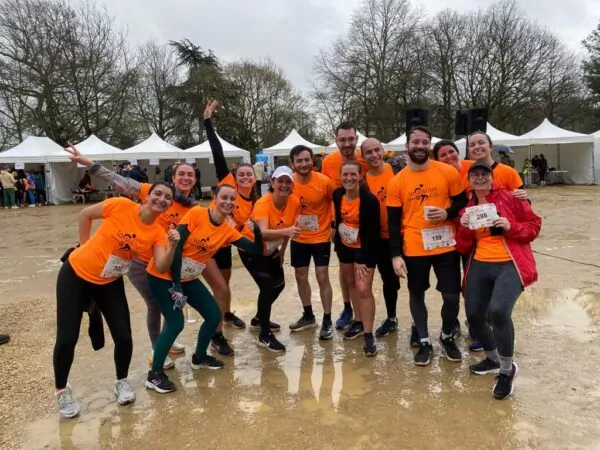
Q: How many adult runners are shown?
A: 13